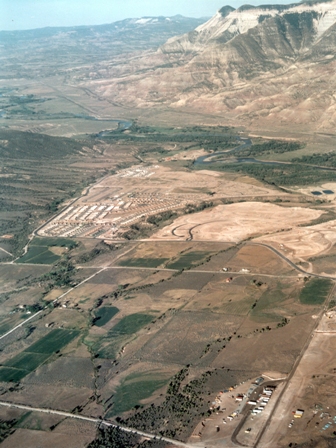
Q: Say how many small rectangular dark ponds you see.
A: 2